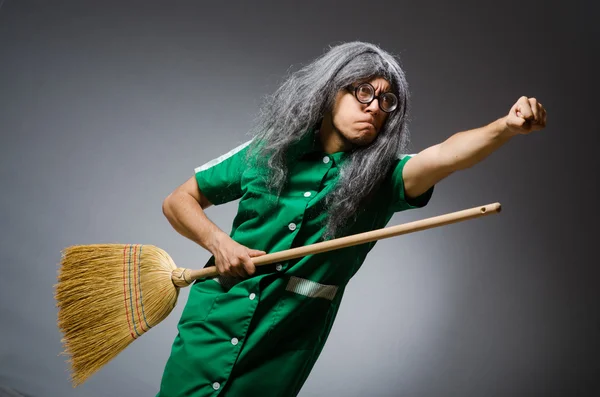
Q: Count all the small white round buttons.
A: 7